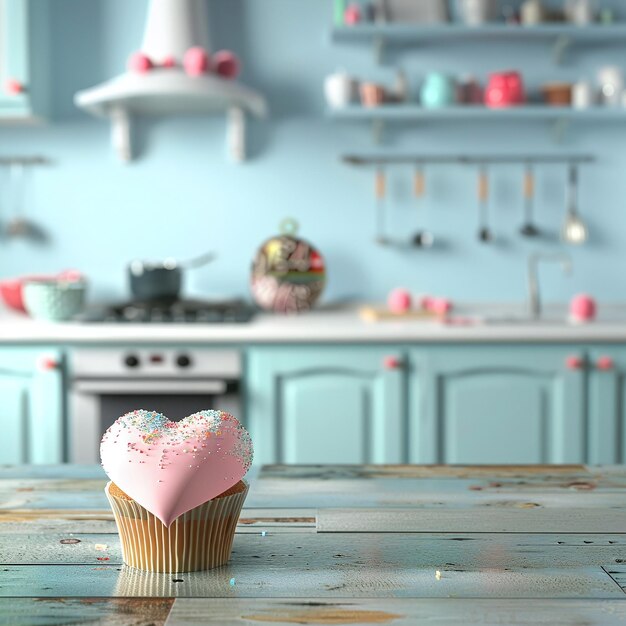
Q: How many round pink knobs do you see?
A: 5